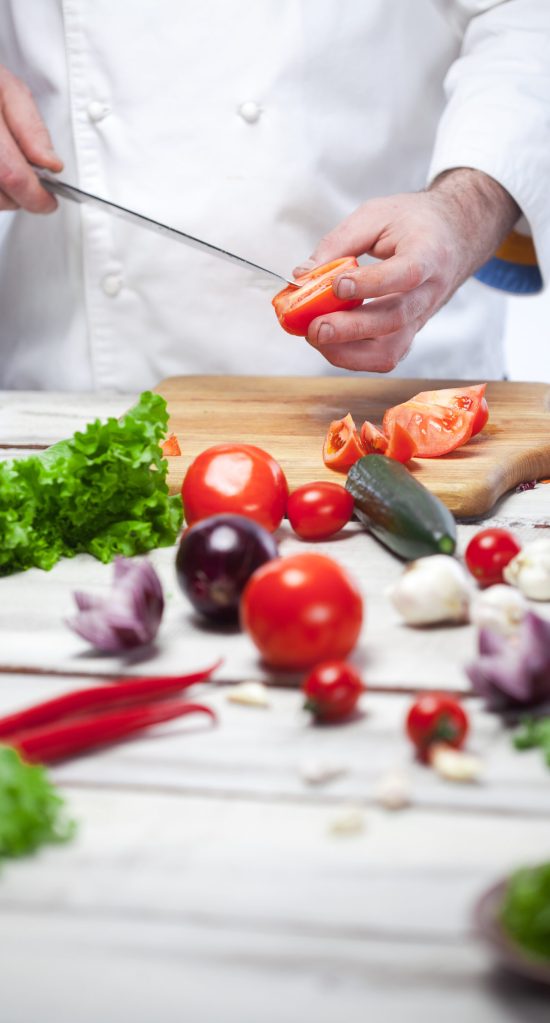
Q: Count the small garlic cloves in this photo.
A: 5